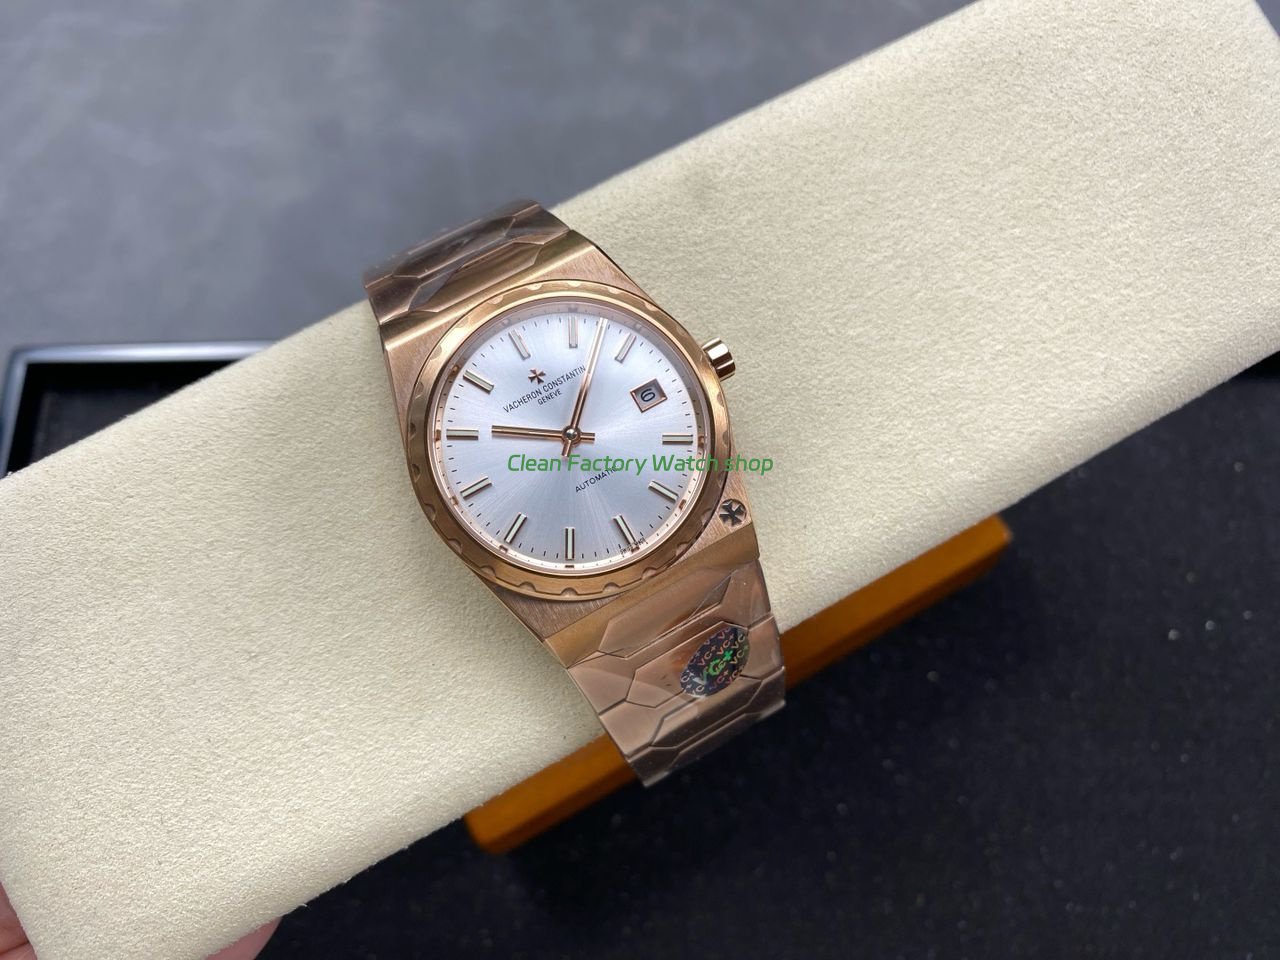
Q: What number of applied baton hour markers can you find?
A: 11